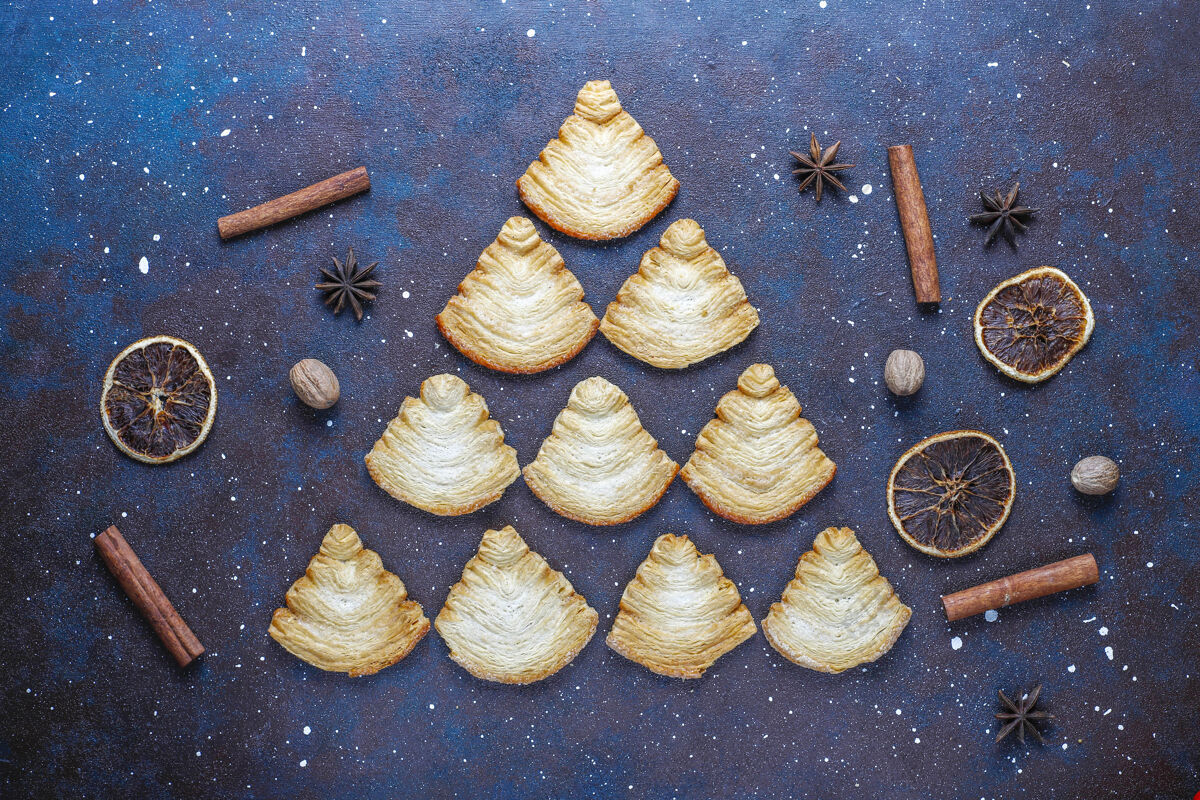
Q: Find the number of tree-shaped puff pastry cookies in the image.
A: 10